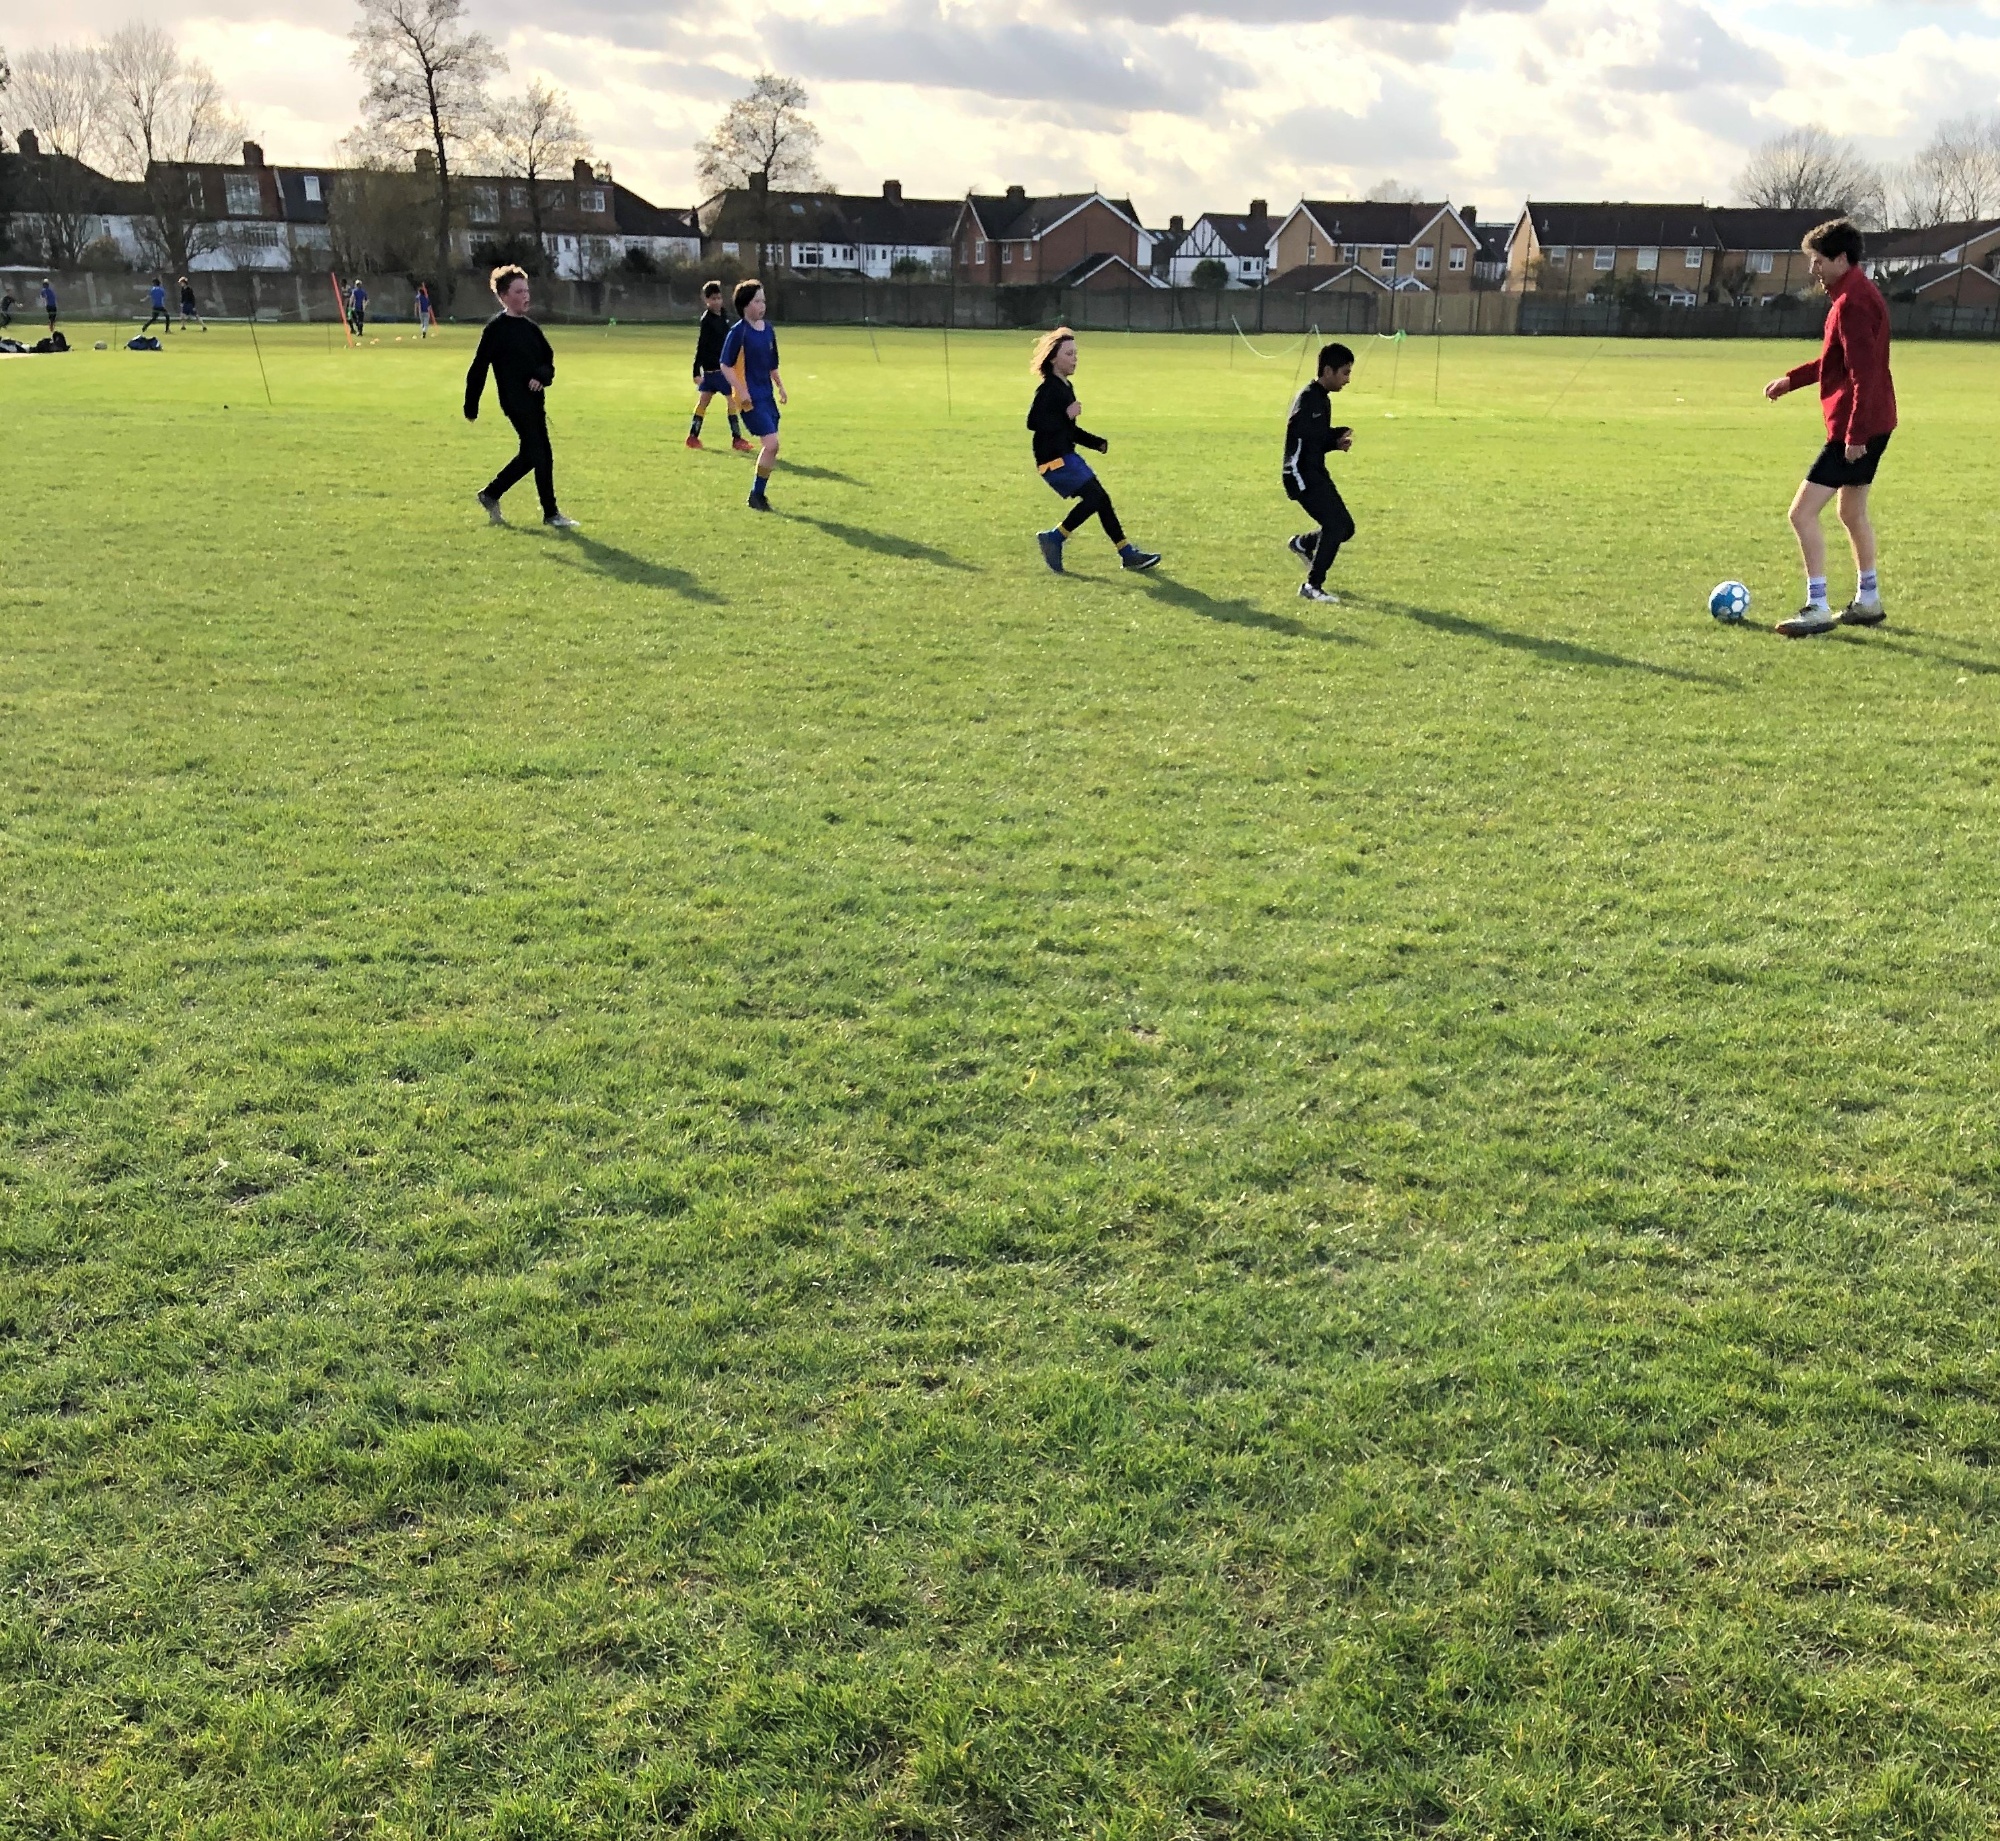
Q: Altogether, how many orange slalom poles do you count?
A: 2